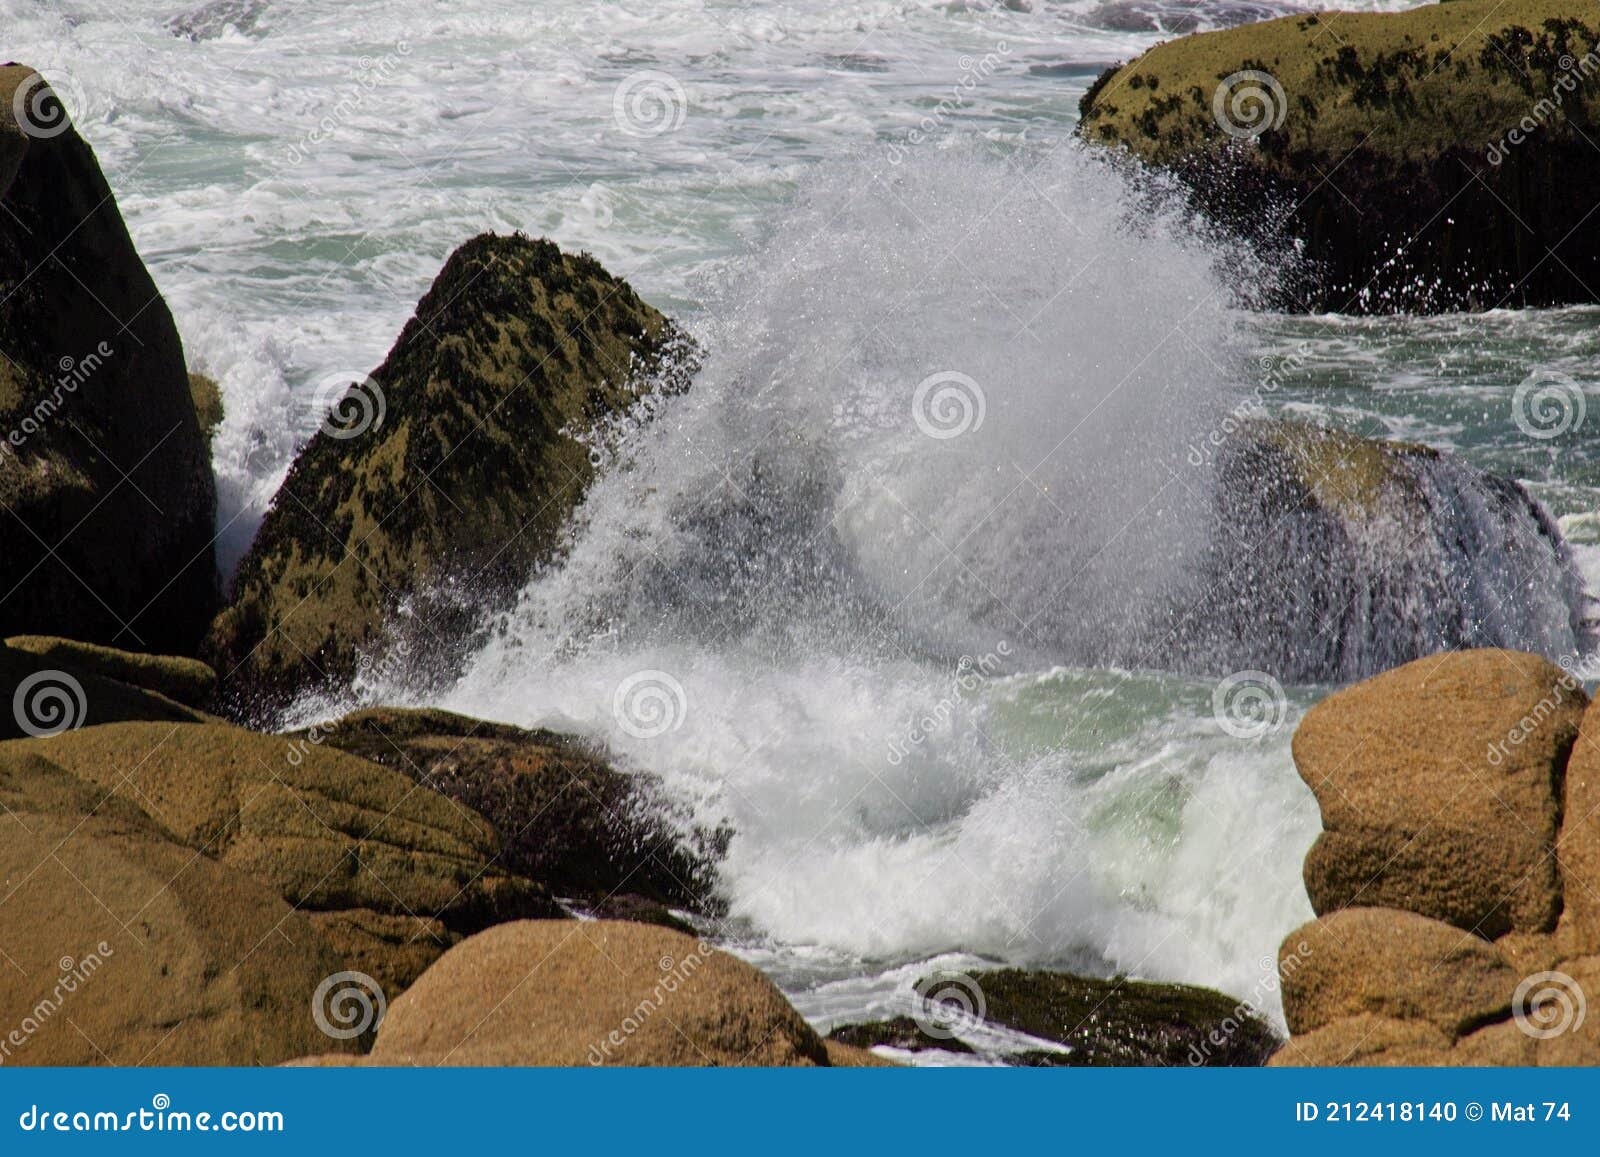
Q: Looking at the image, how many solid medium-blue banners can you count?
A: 1